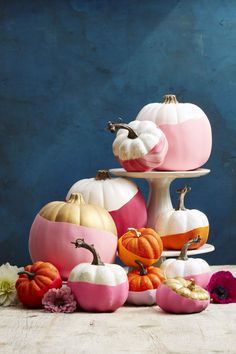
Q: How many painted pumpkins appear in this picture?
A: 11